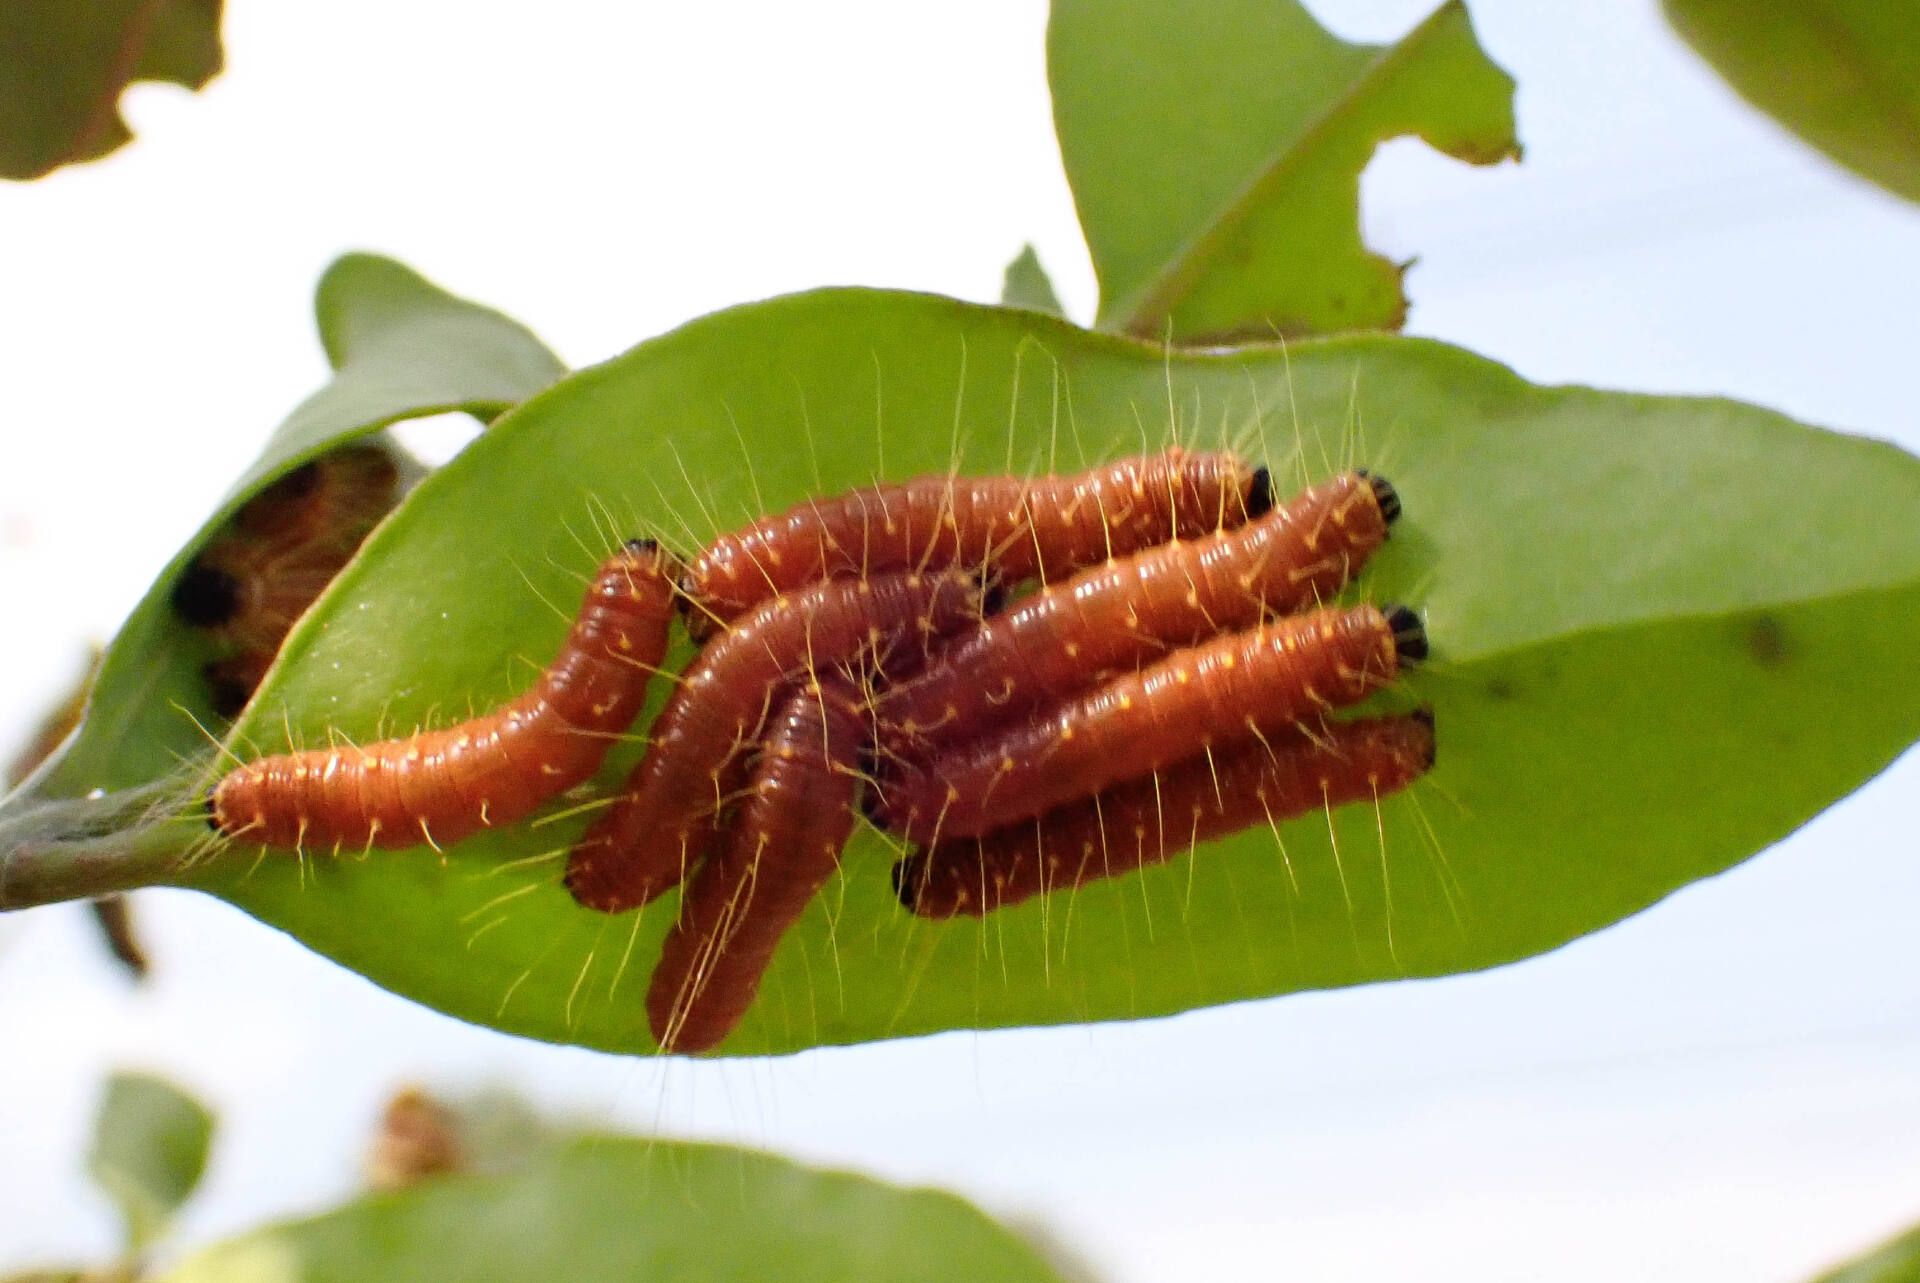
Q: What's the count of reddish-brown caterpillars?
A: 7